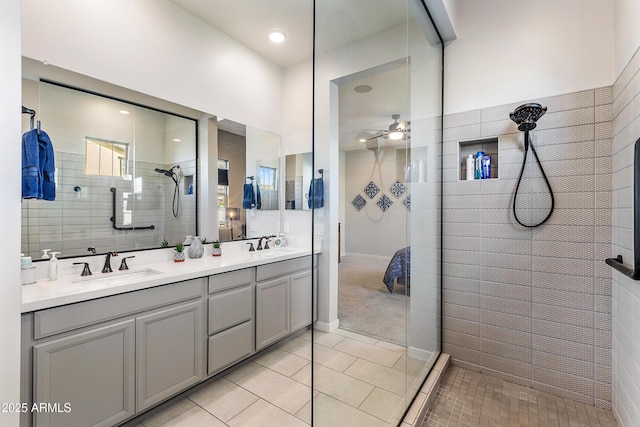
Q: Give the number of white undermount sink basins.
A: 2